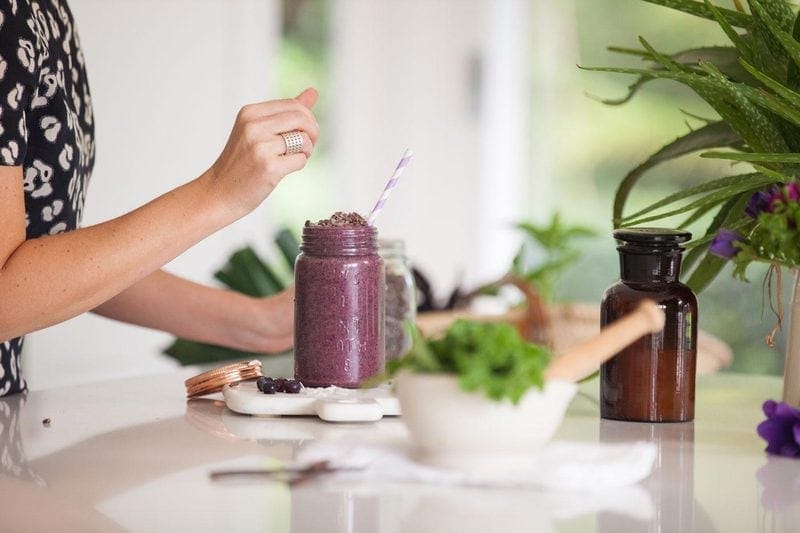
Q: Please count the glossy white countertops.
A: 1